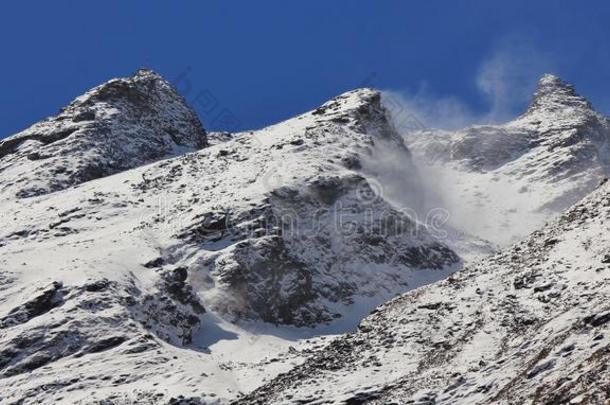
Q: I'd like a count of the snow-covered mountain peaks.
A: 3